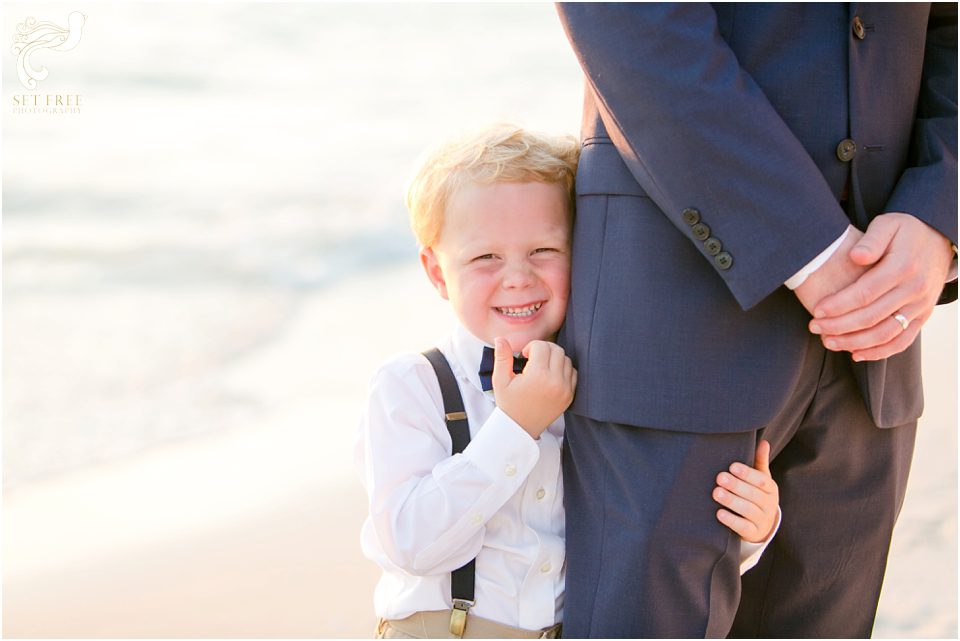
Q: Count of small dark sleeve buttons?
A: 4